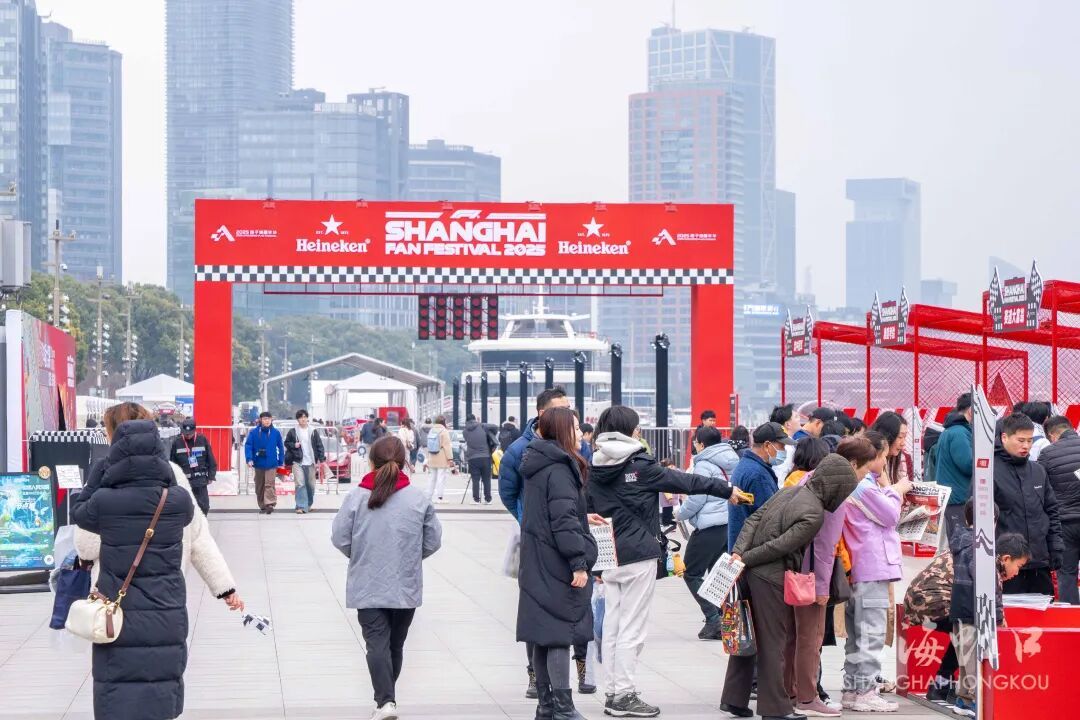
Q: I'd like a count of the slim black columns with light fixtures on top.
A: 9